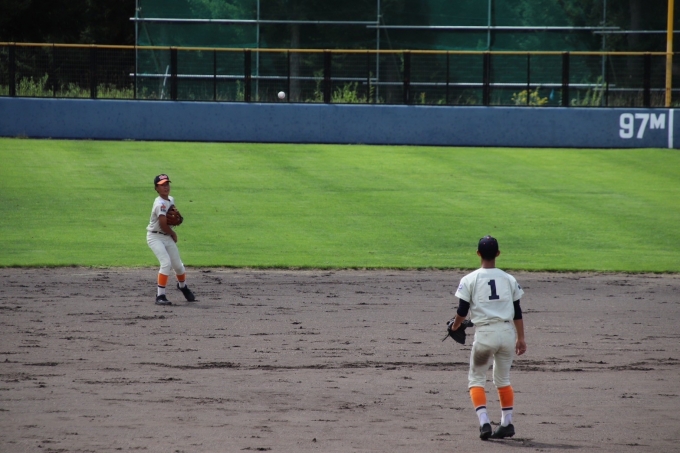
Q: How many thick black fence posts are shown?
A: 9